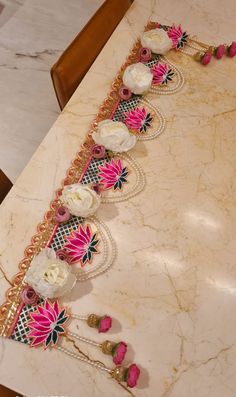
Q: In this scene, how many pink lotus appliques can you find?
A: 6